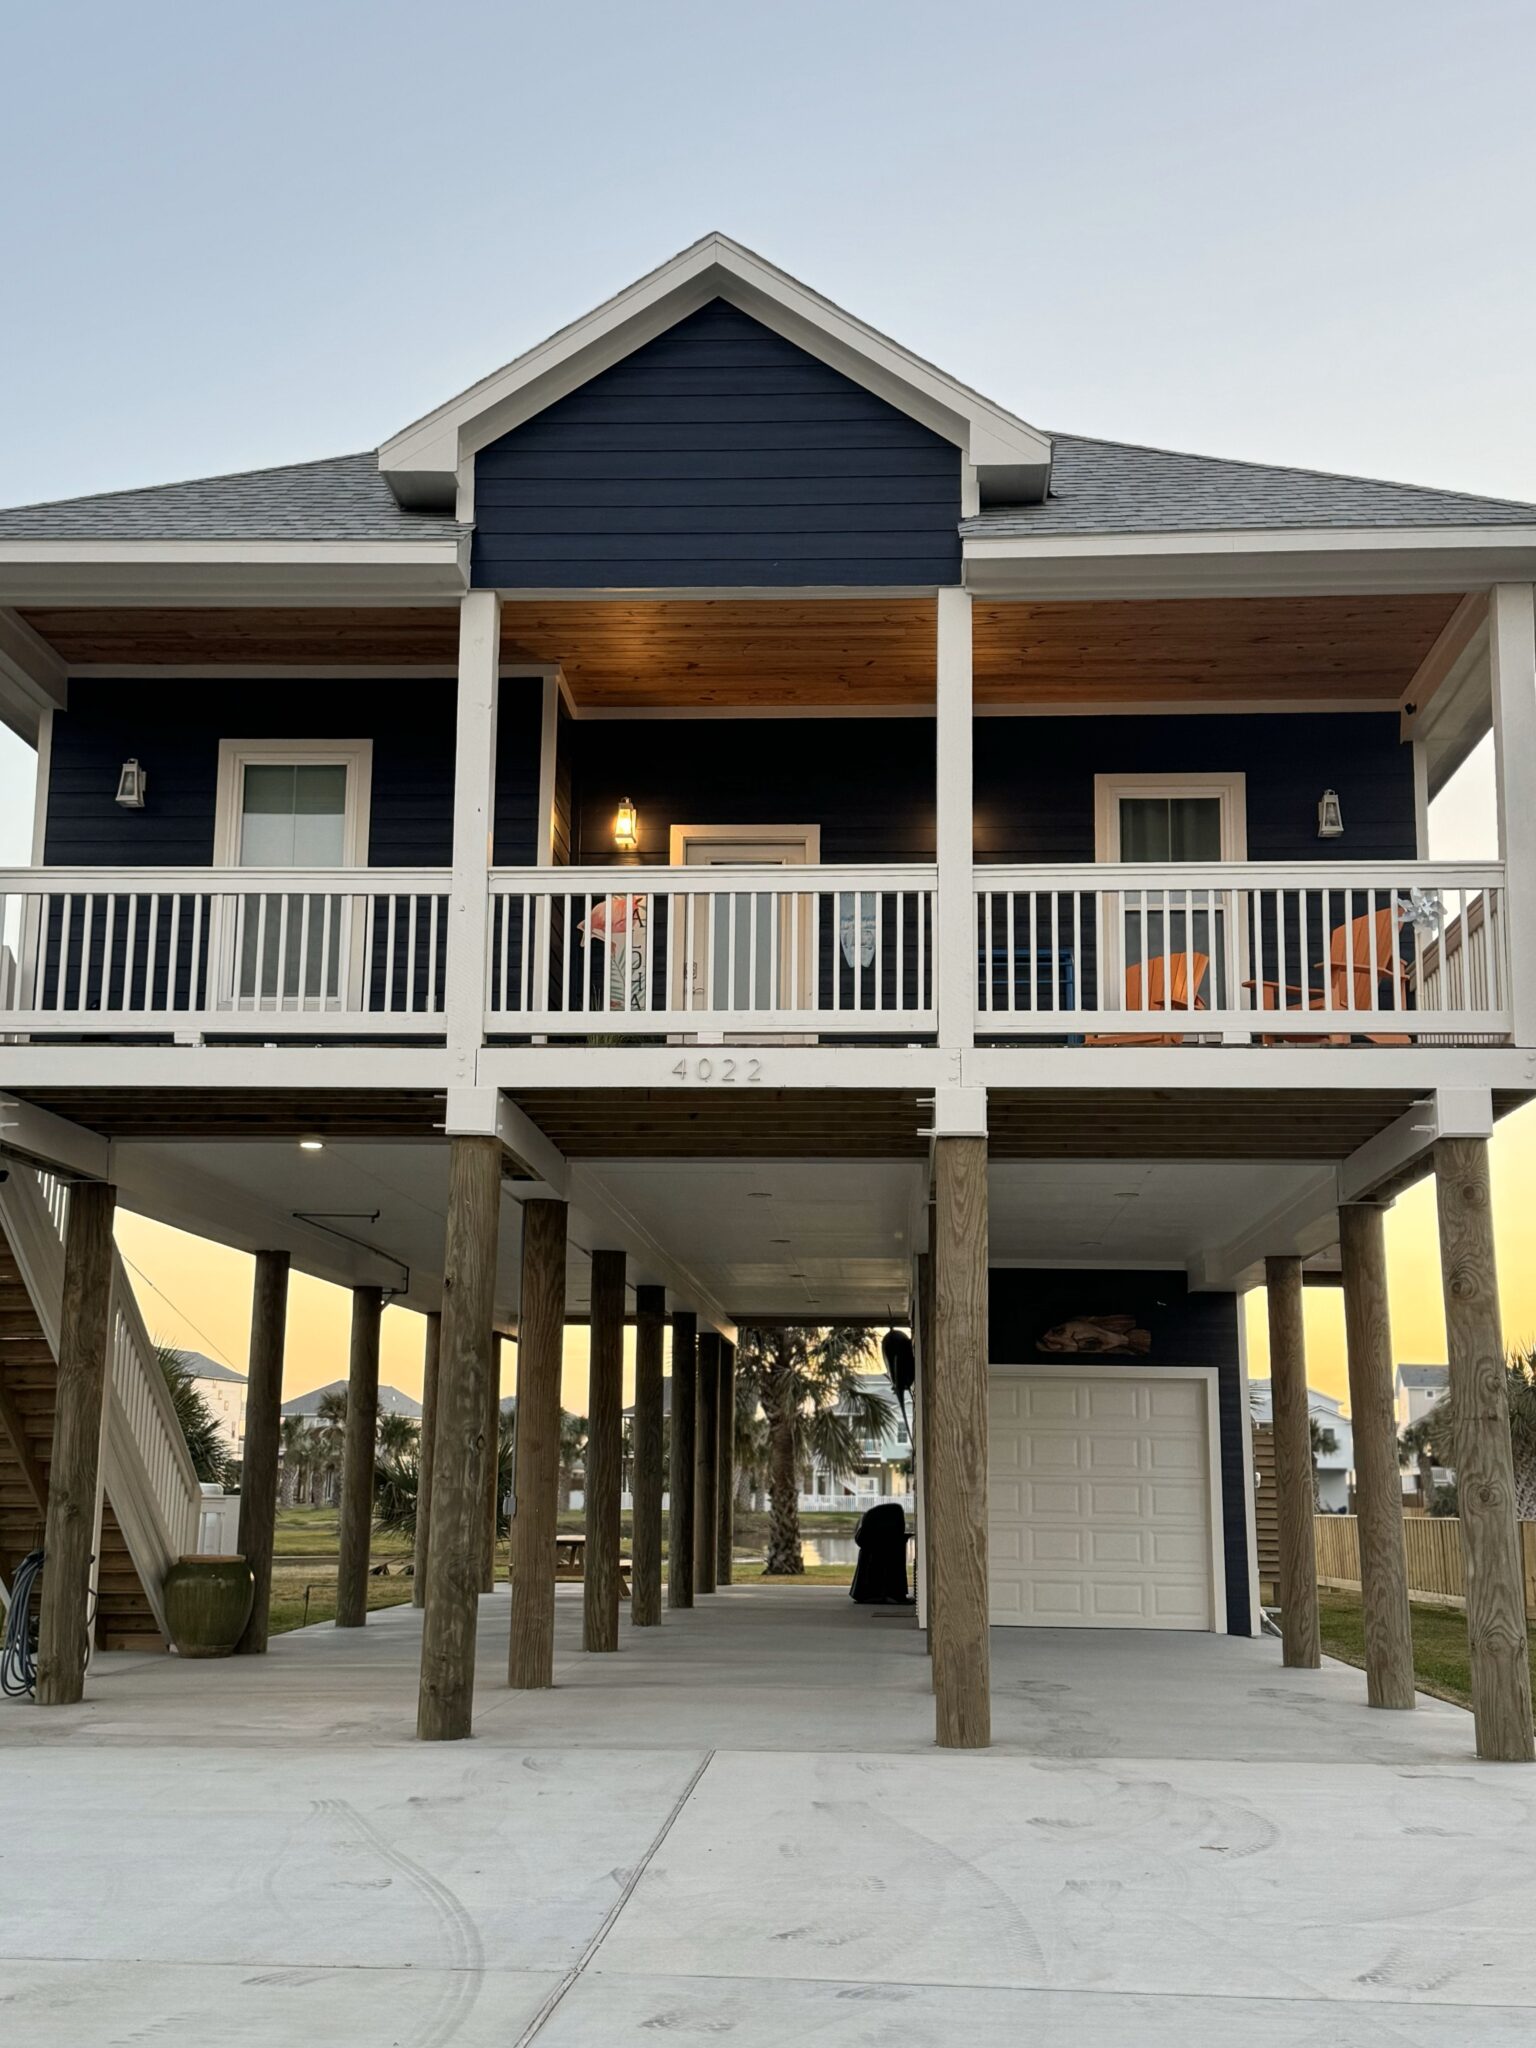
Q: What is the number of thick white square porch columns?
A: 3